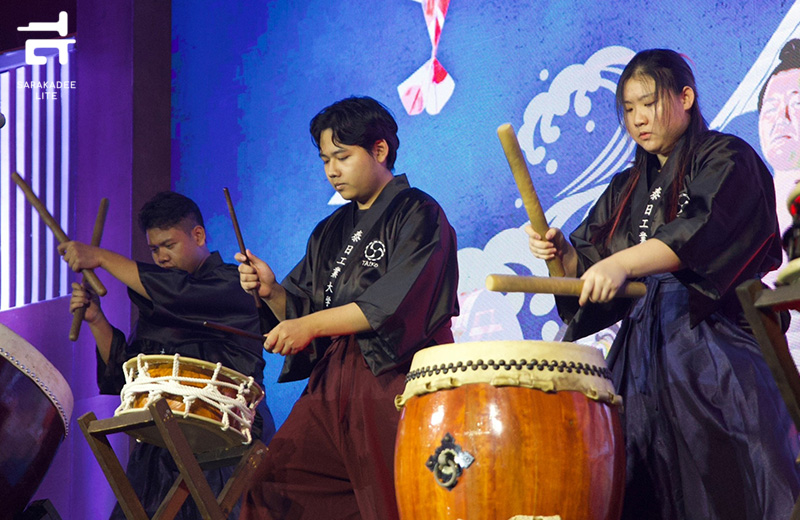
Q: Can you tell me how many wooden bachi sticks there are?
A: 6